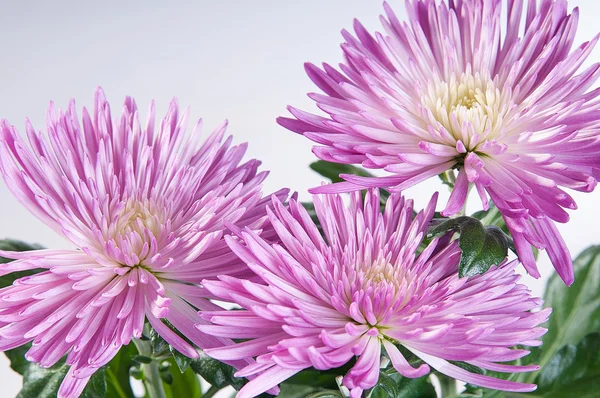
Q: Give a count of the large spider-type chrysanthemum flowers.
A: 3